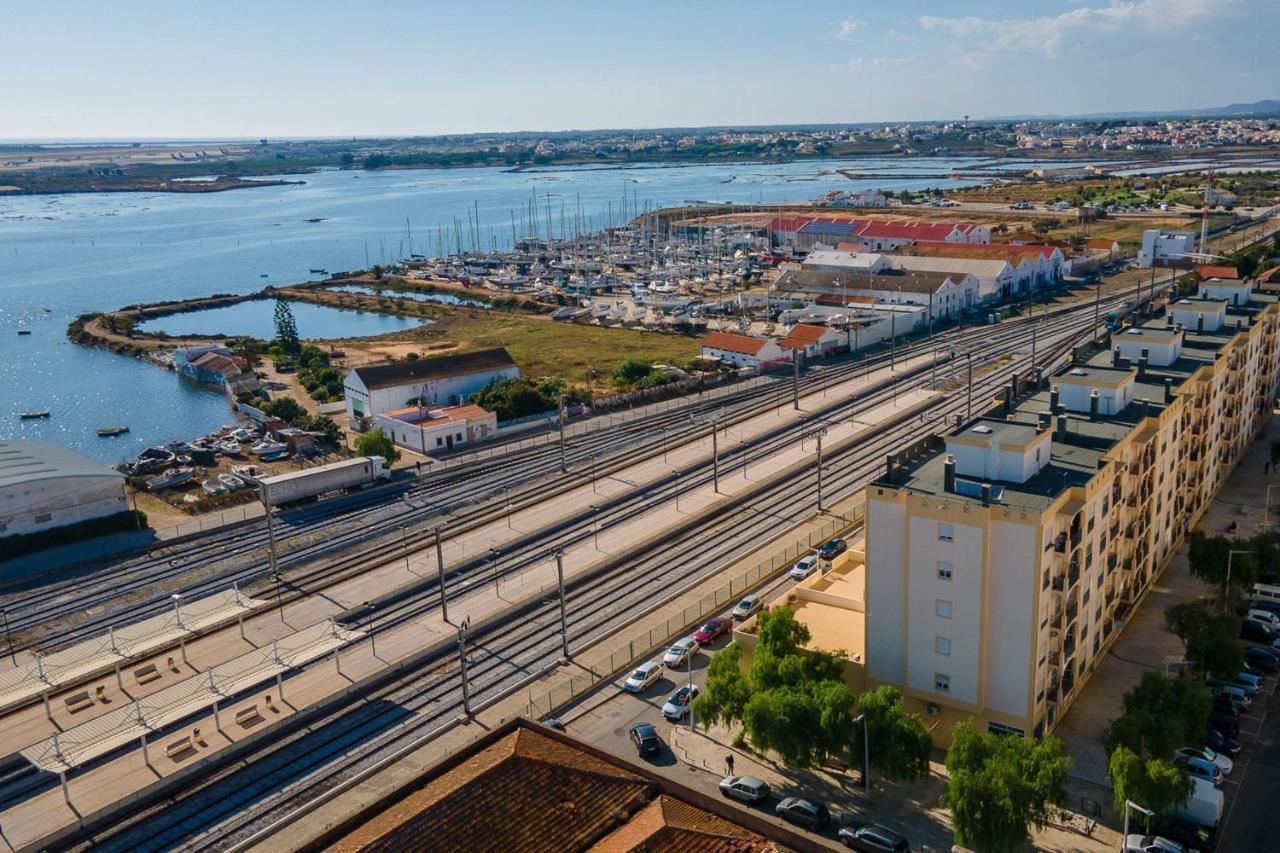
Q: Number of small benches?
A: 4